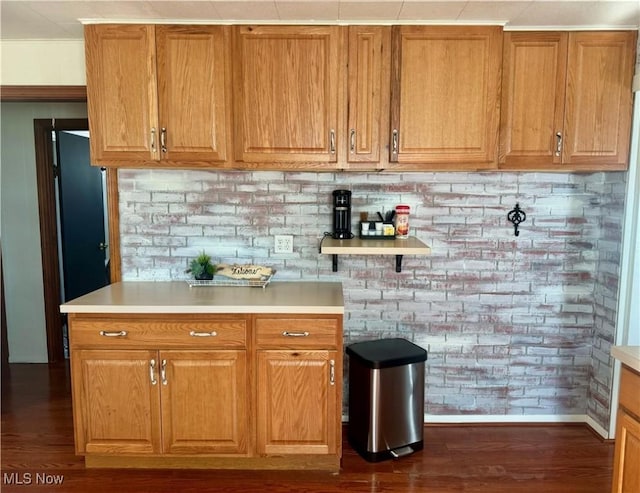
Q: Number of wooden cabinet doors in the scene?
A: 11